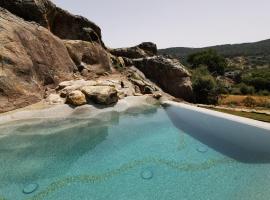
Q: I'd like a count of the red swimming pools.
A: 0